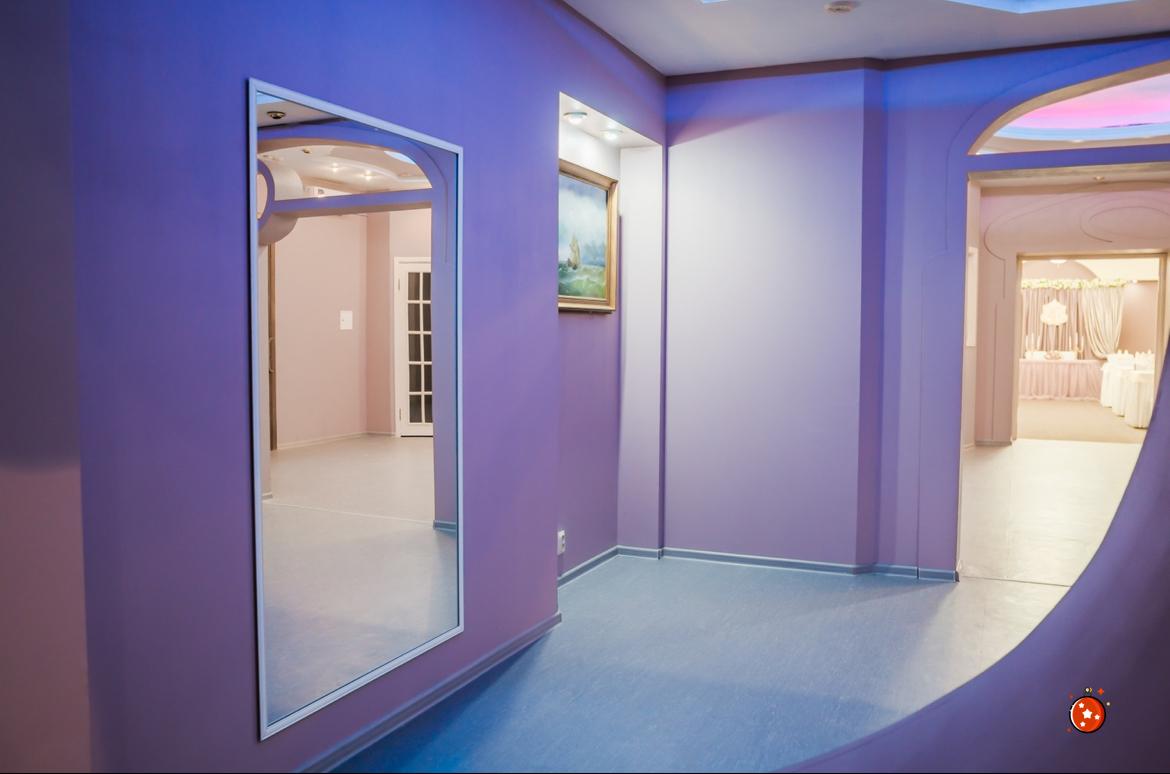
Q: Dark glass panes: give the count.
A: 10